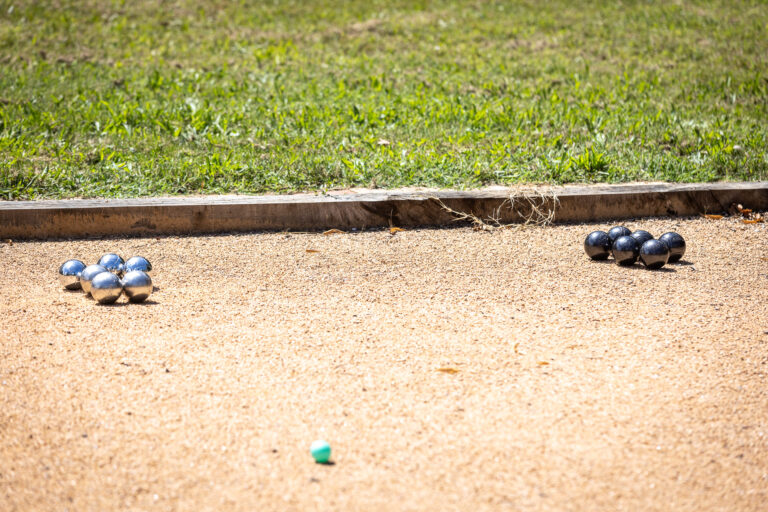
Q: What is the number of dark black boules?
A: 6